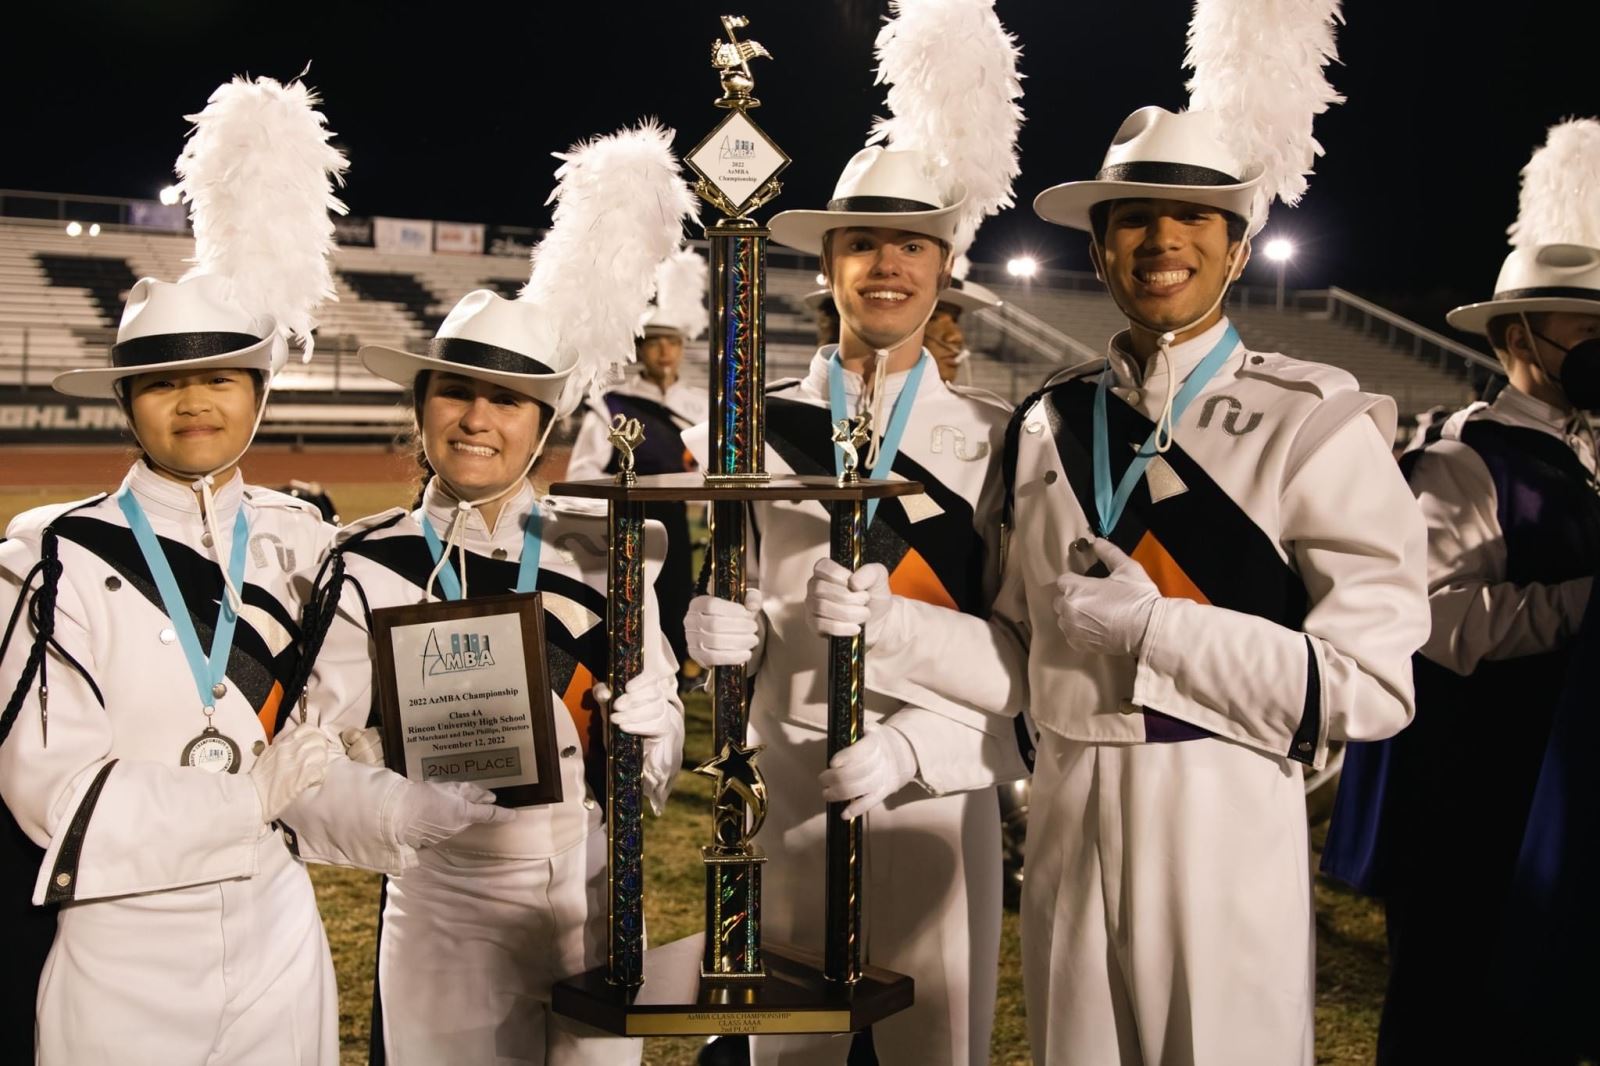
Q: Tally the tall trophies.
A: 1